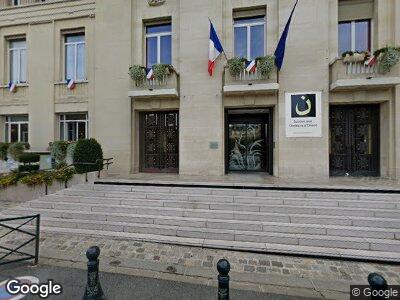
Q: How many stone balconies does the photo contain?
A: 3